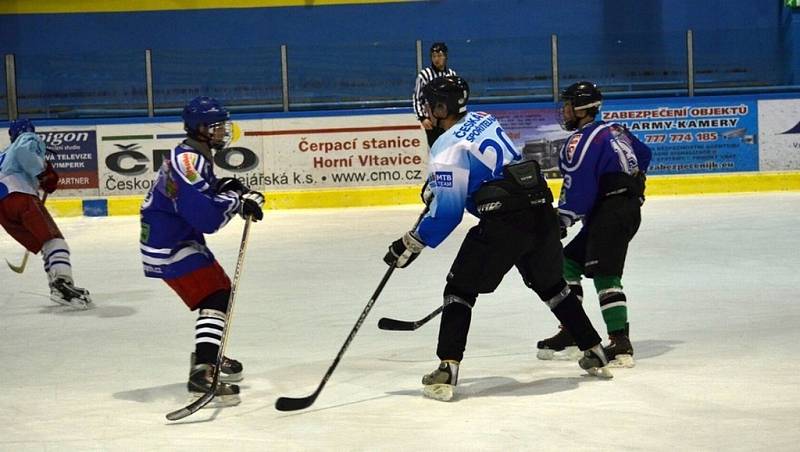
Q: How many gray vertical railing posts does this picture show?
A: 6